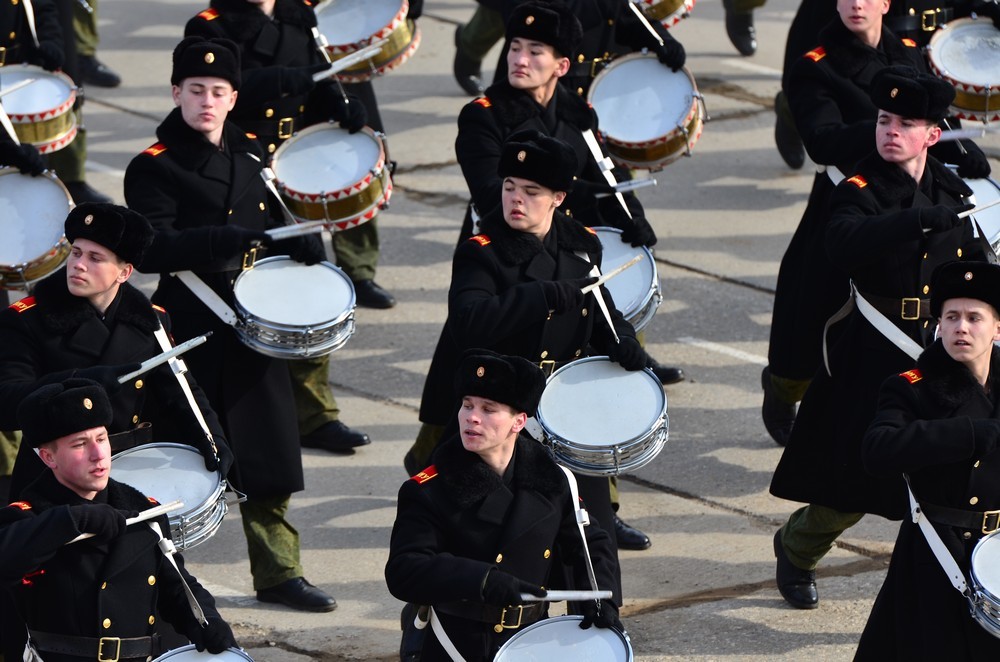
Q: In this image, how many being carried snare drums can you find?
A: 15